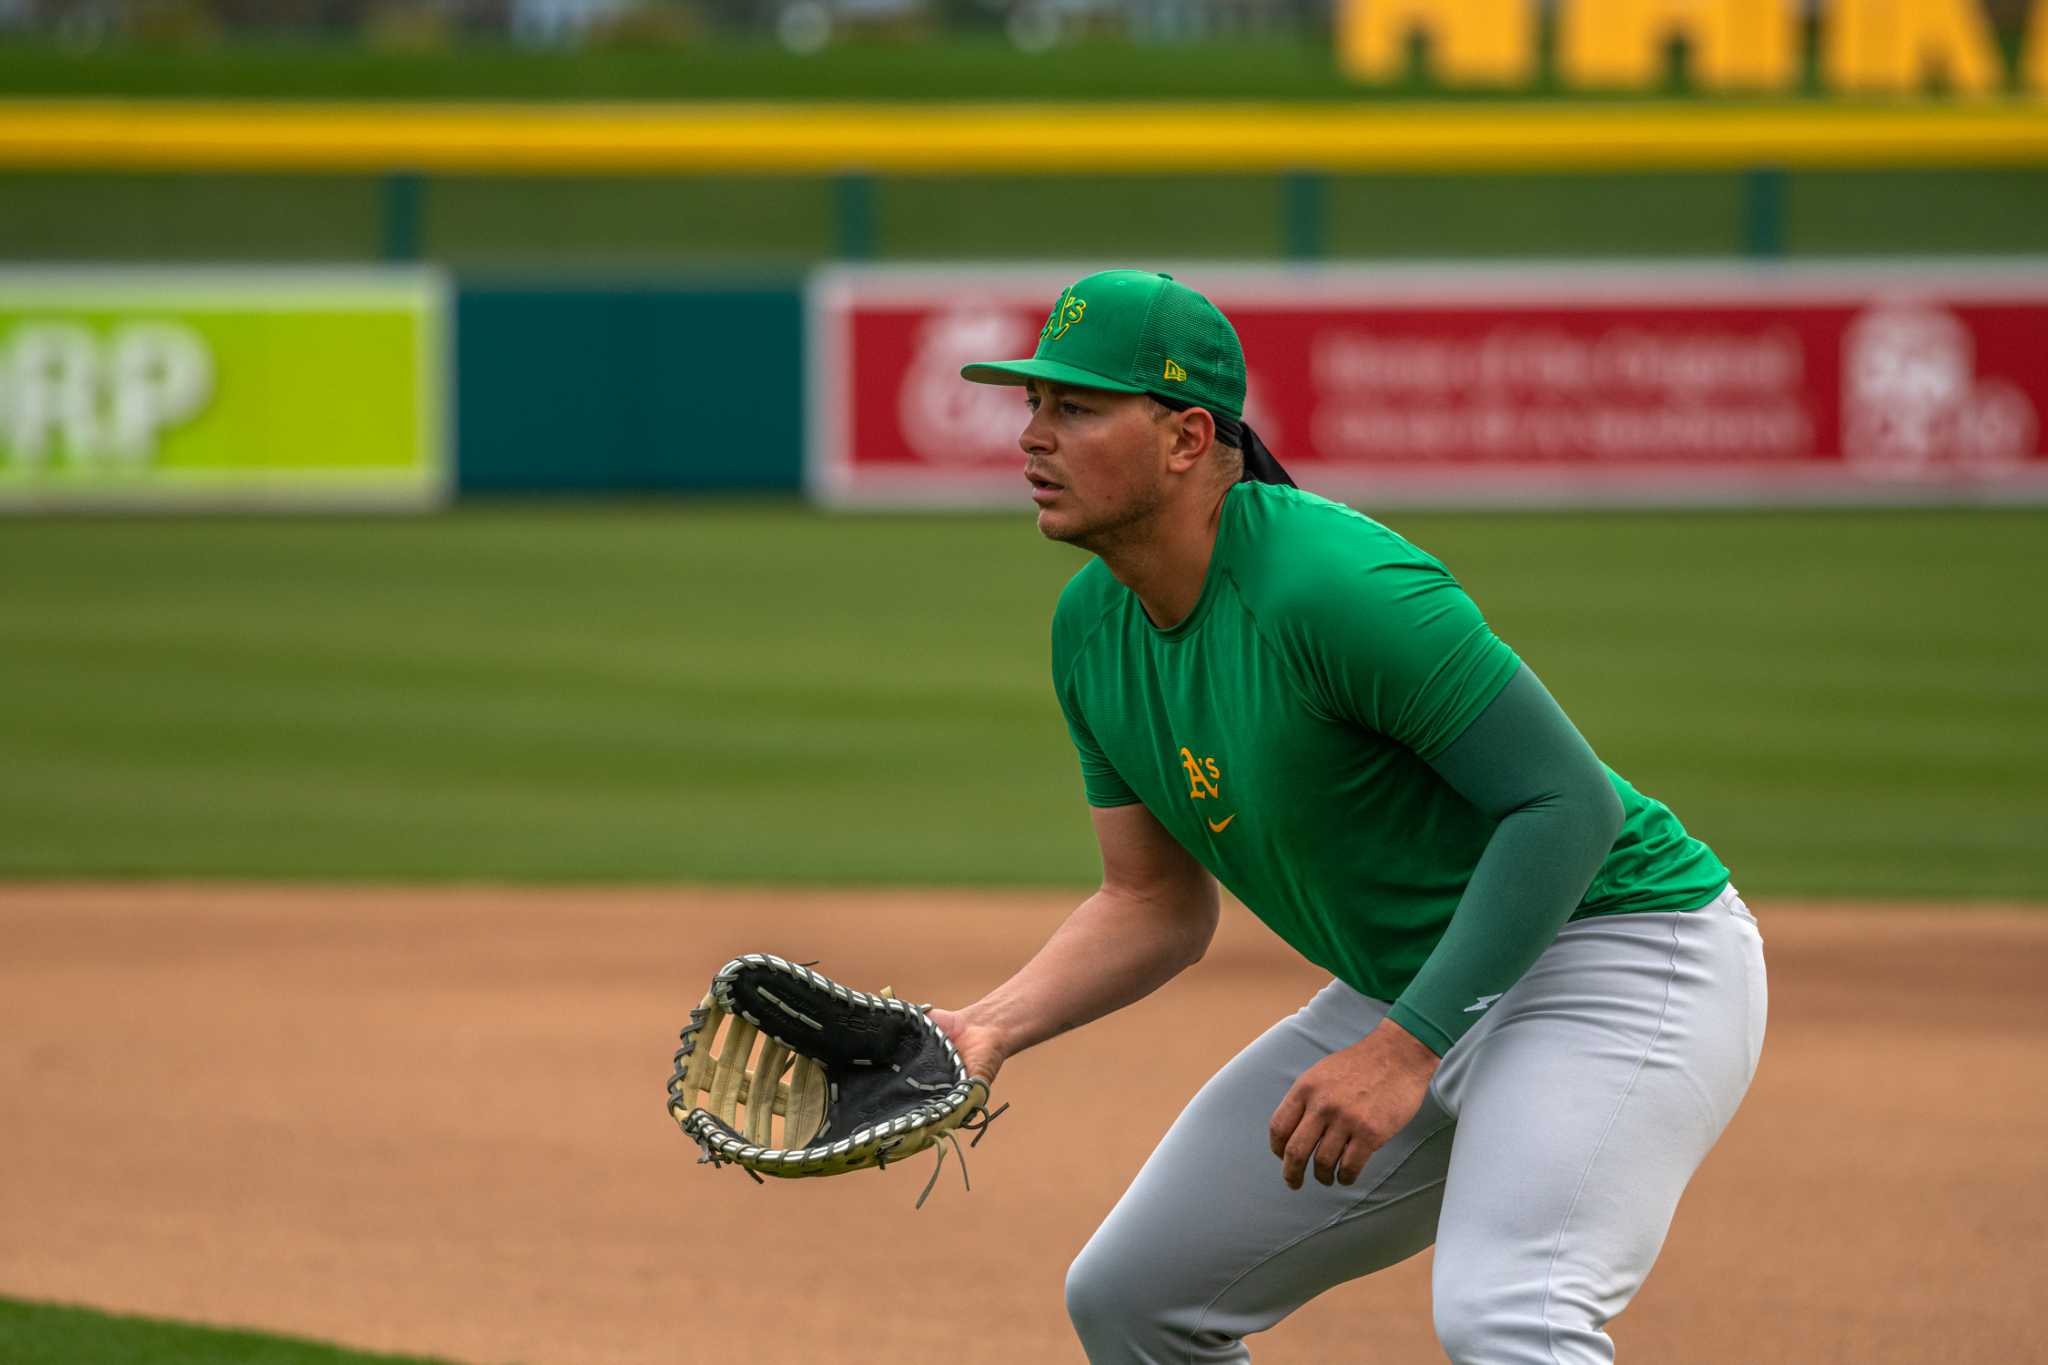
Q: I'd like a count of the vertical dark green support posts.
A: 4